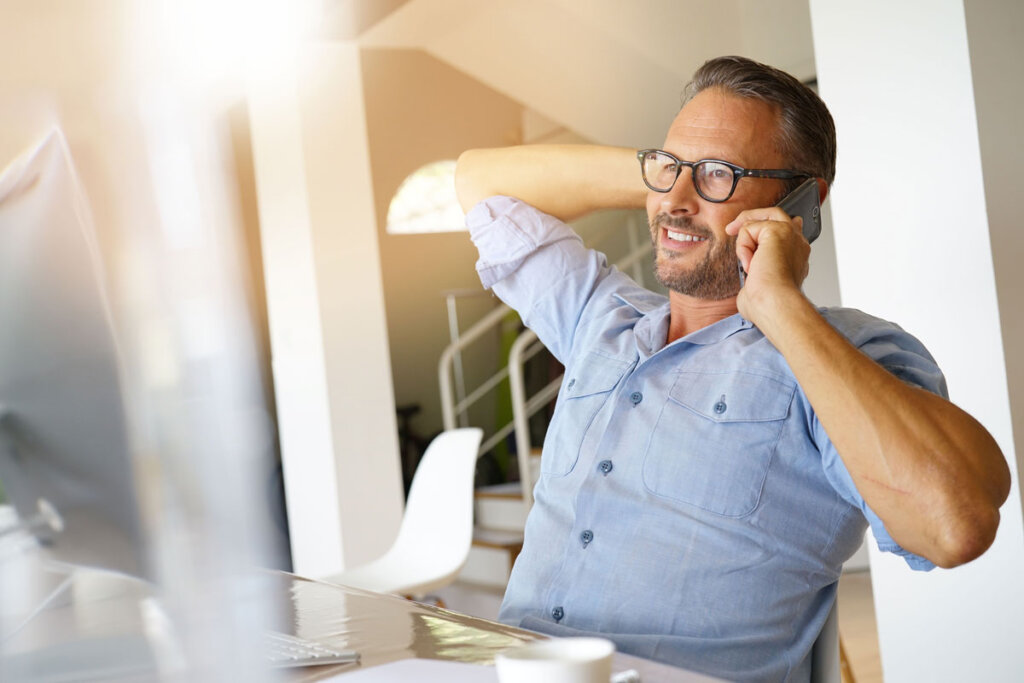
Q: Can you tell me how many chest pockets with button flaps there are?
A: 2